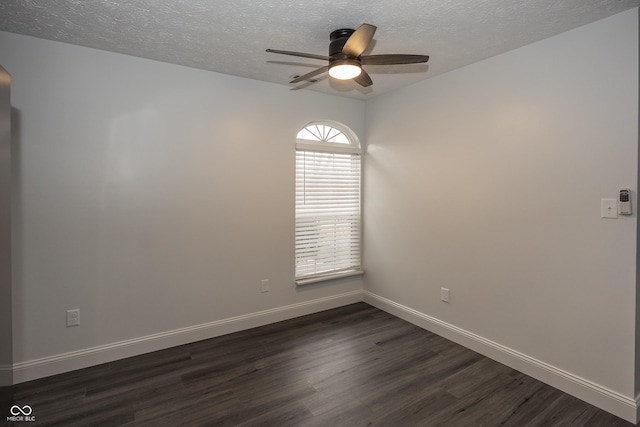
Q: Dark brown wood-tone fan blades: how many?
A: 5